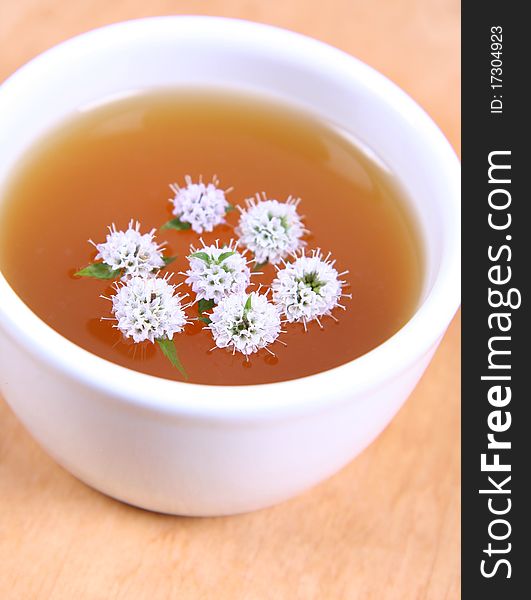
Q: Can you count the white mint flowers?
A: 7